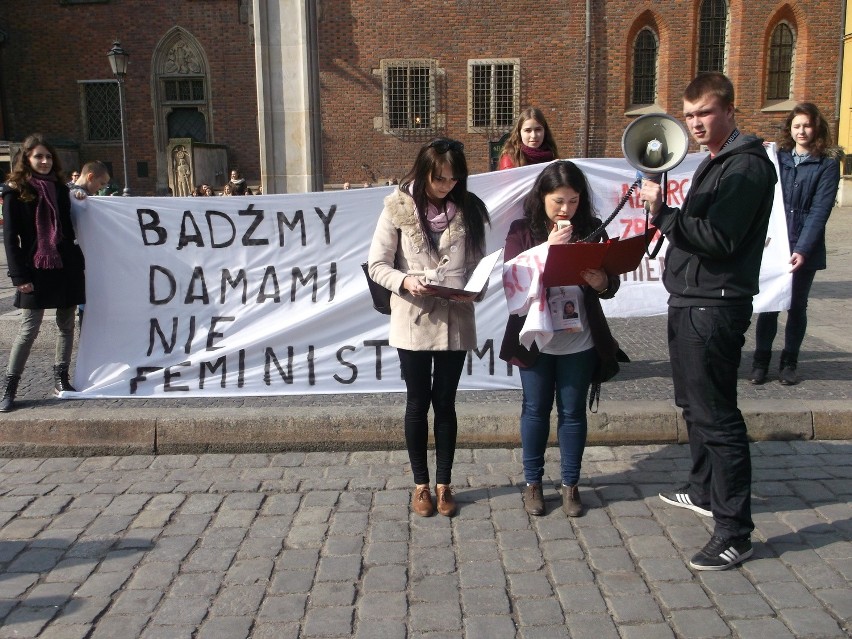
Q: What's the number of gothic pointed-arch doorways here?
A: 1